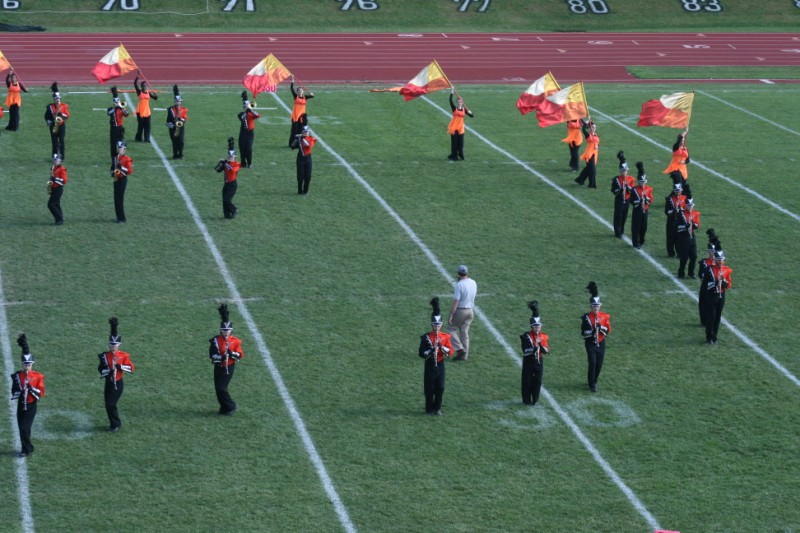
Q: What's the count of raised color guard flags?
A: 7